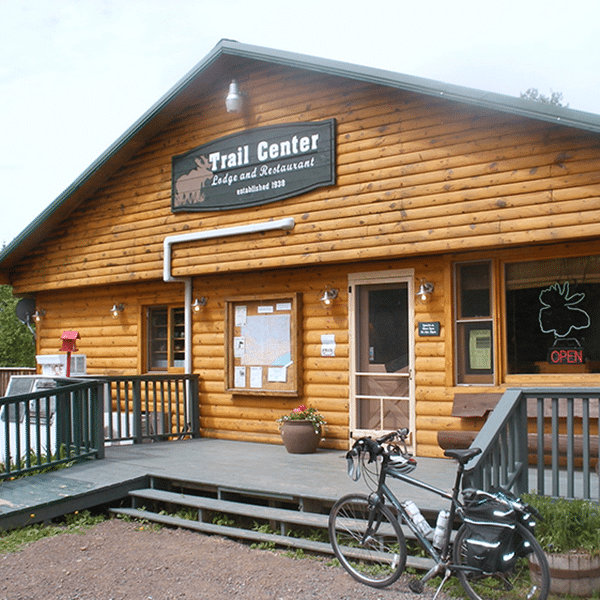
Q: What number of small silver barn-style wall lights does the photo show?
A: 5